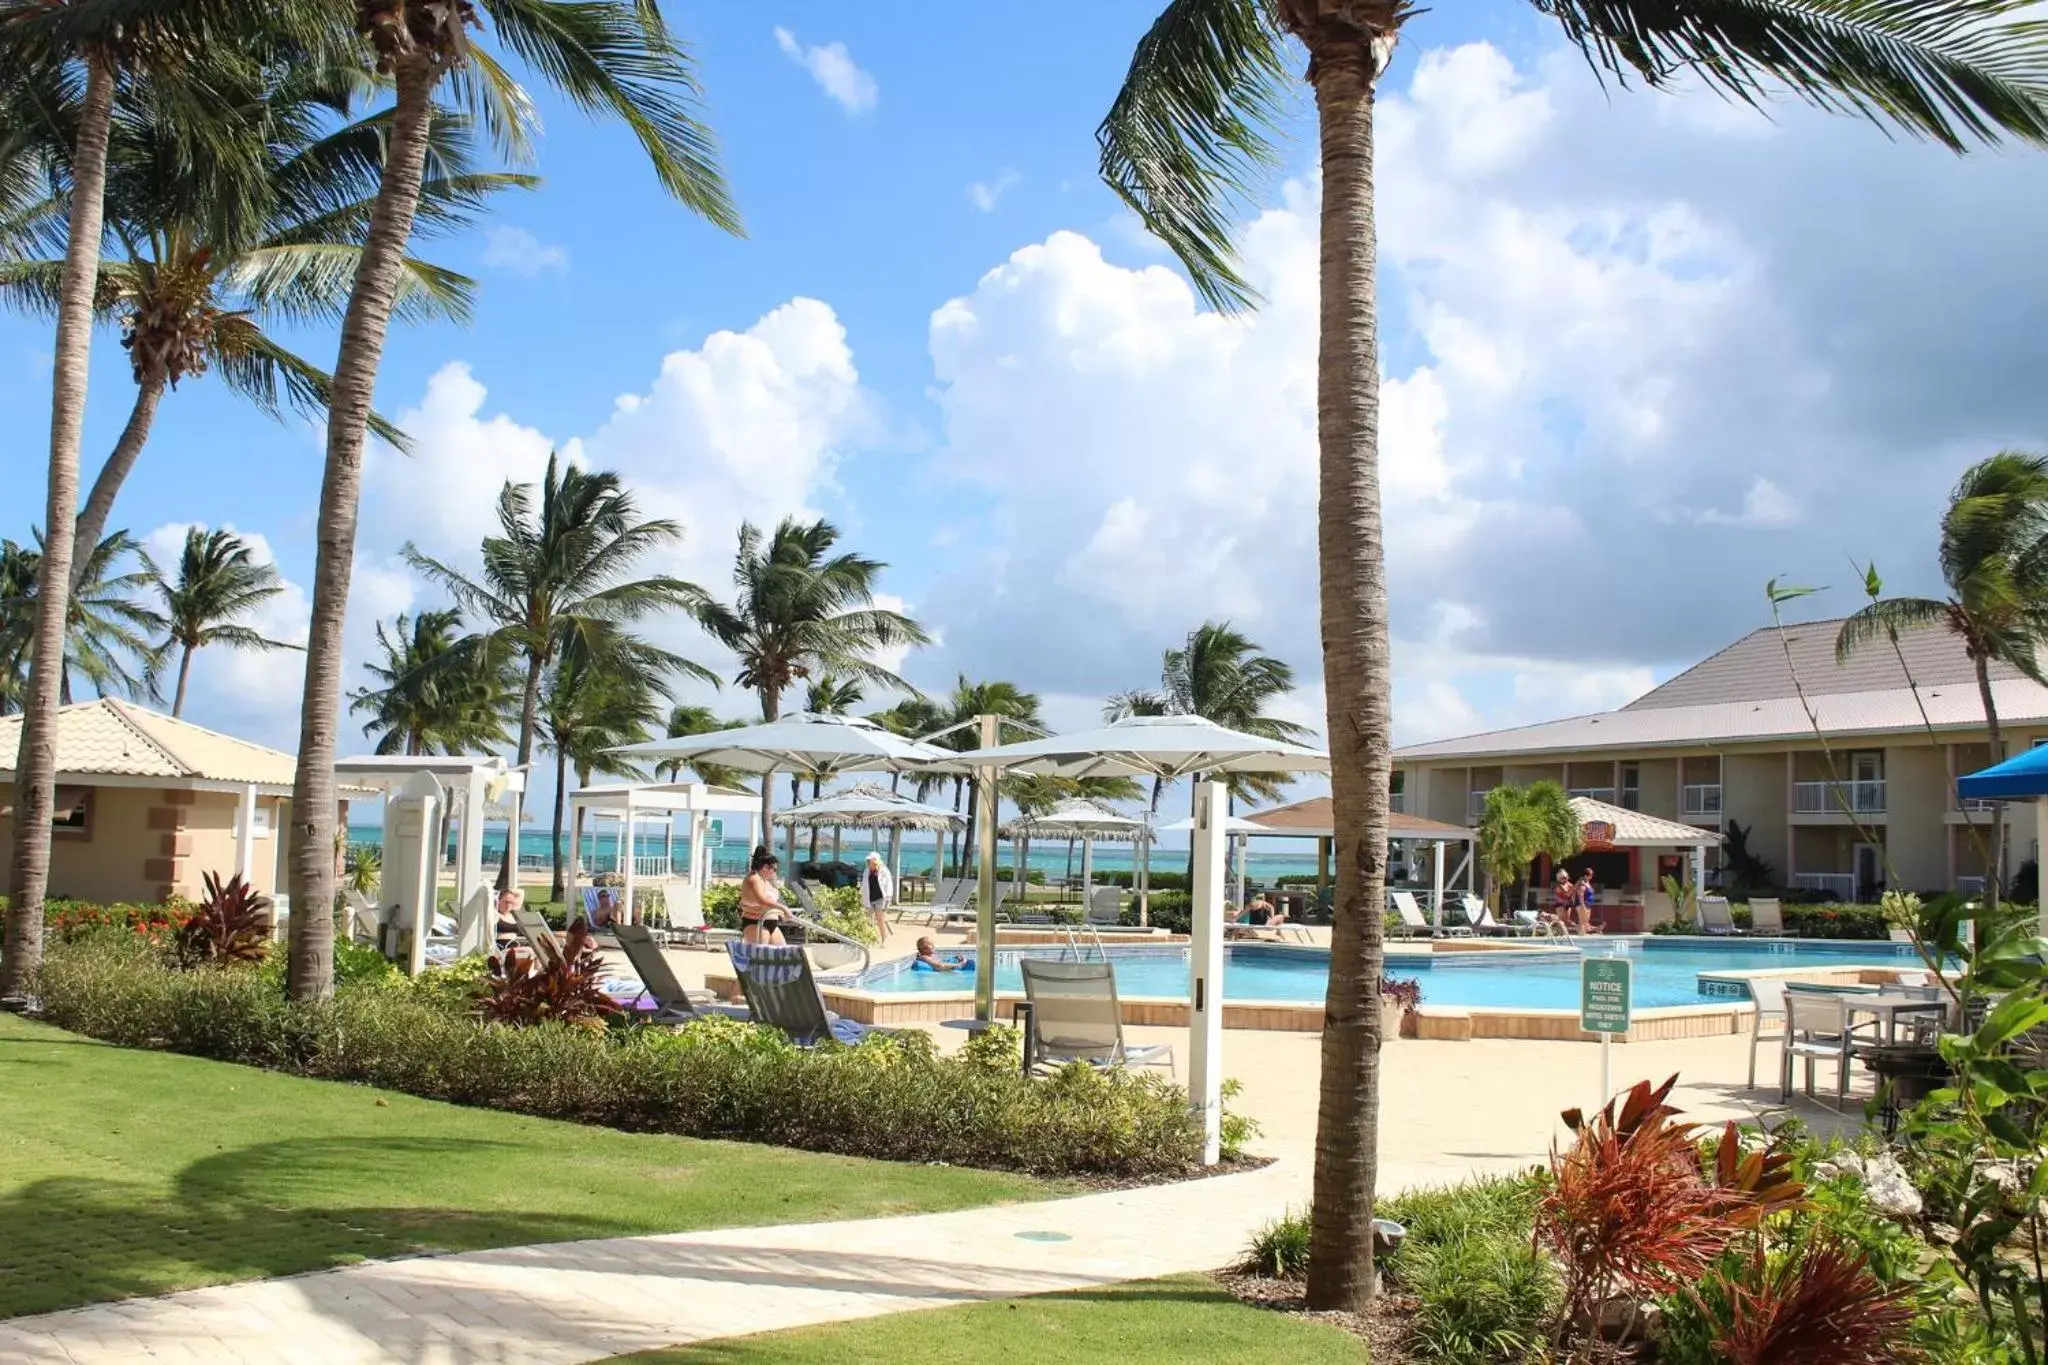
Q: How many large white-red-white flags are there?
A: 0